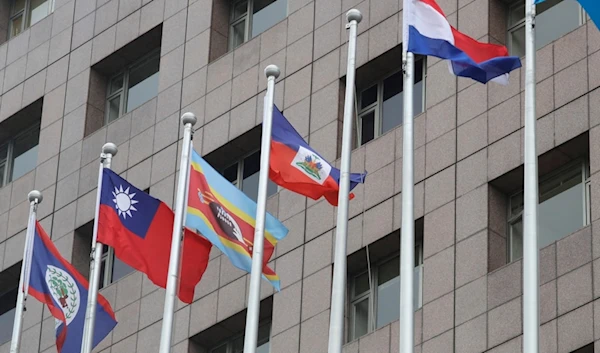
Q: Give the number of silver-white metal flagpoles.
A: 7